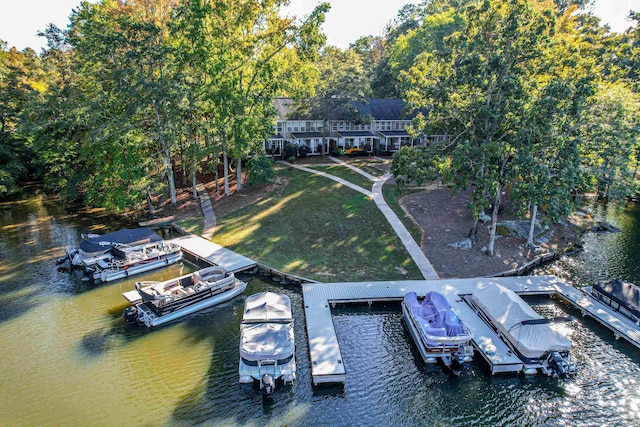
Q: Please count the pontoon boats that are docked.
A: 7